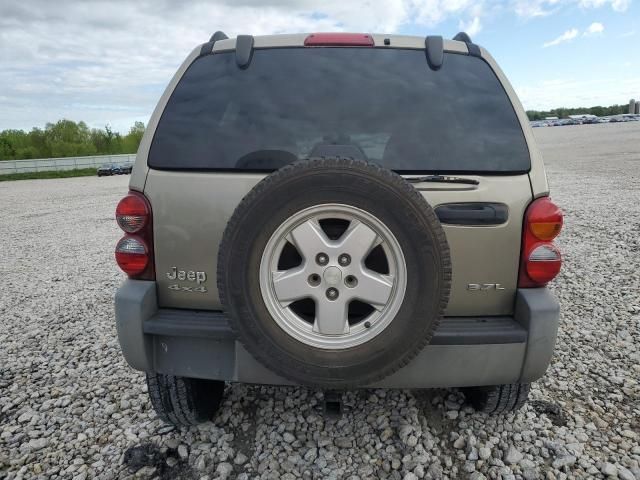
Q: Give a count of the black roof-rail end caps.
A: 2